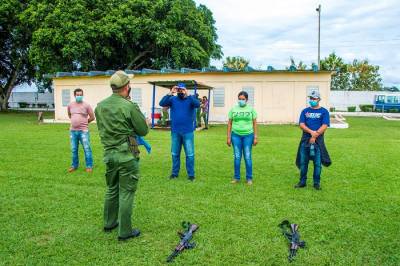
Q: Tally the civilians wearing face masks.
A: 4